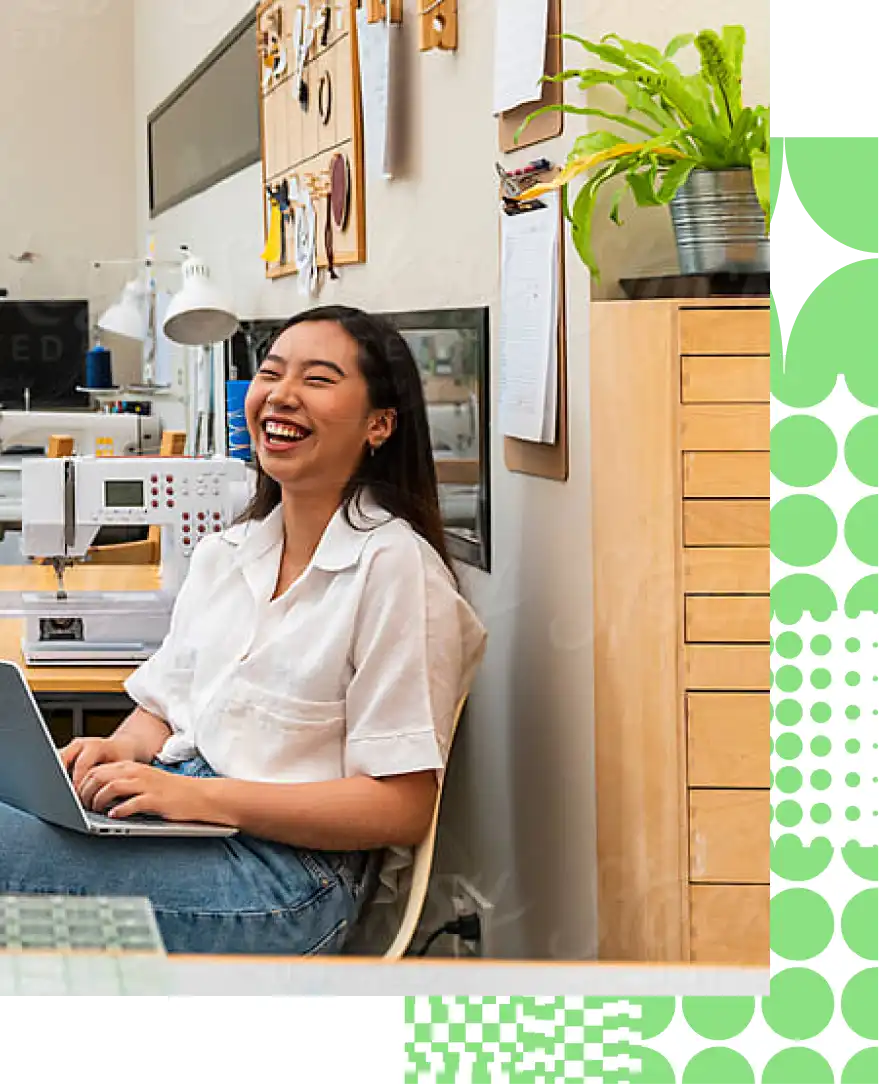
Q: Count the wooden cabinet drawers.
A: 11